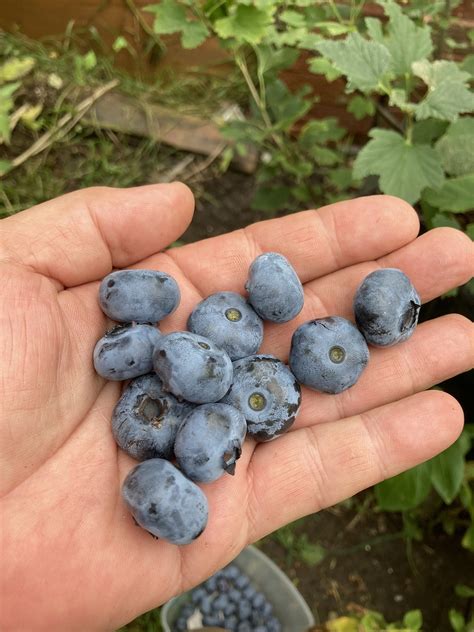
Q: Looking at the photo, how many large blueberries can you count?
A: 11